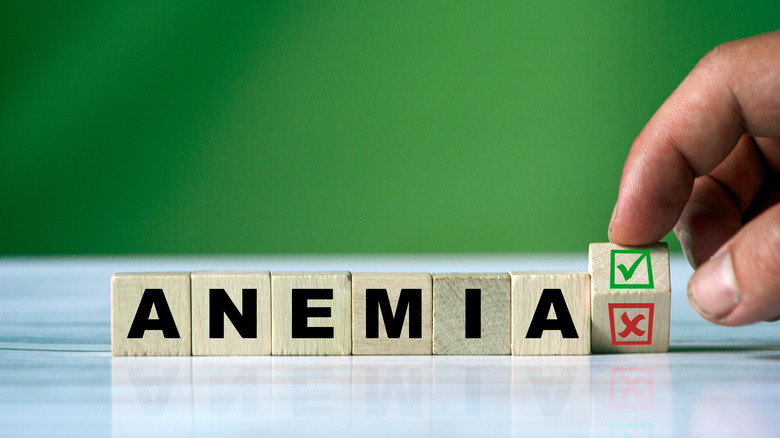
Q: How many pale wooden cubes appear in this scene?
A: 7